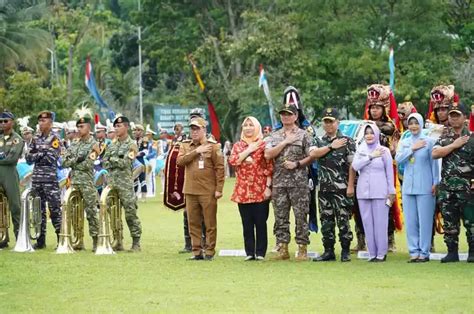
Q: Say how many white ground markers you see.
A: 4